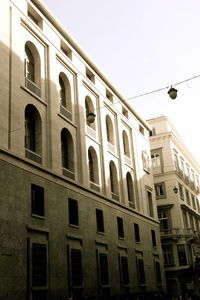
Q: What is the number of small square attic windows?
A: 6